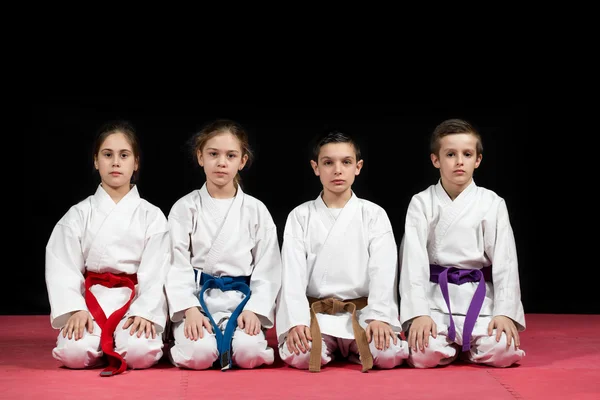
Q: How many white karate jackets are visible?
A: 4